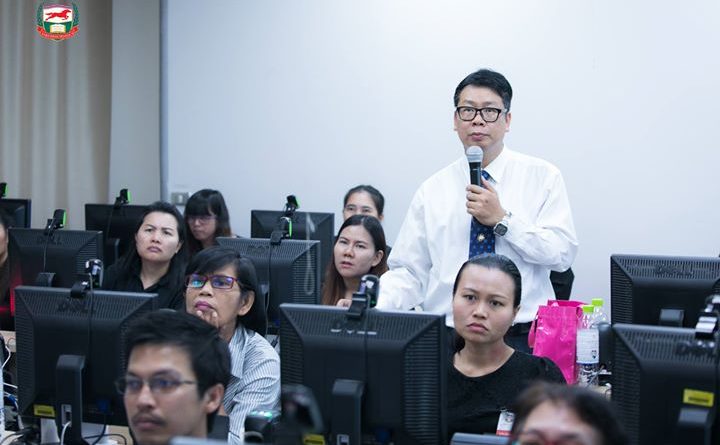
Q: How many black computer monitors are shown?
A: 9